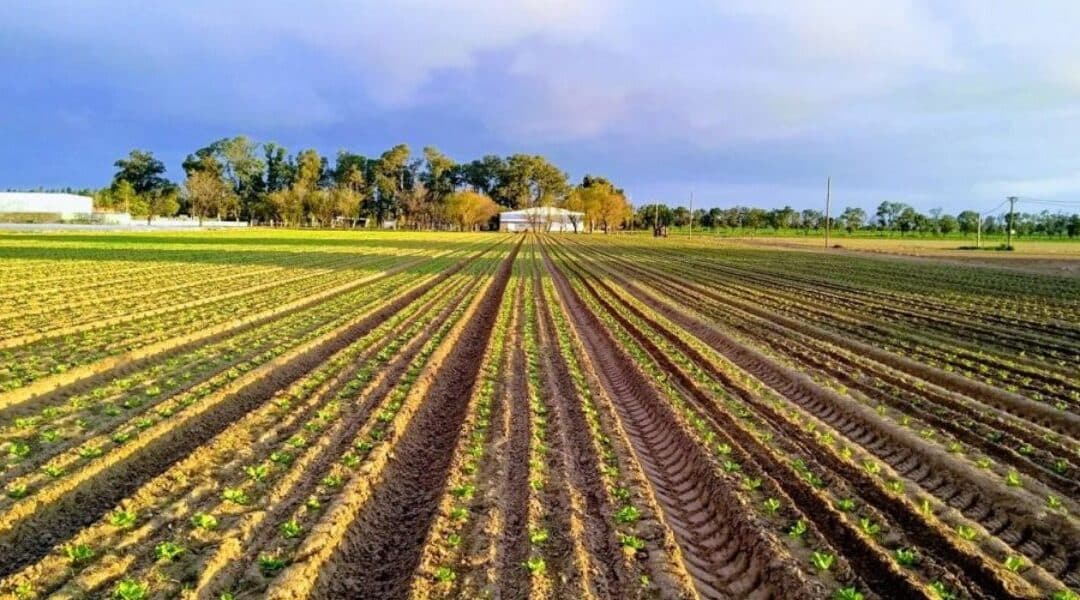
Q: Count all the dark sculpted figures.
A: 0